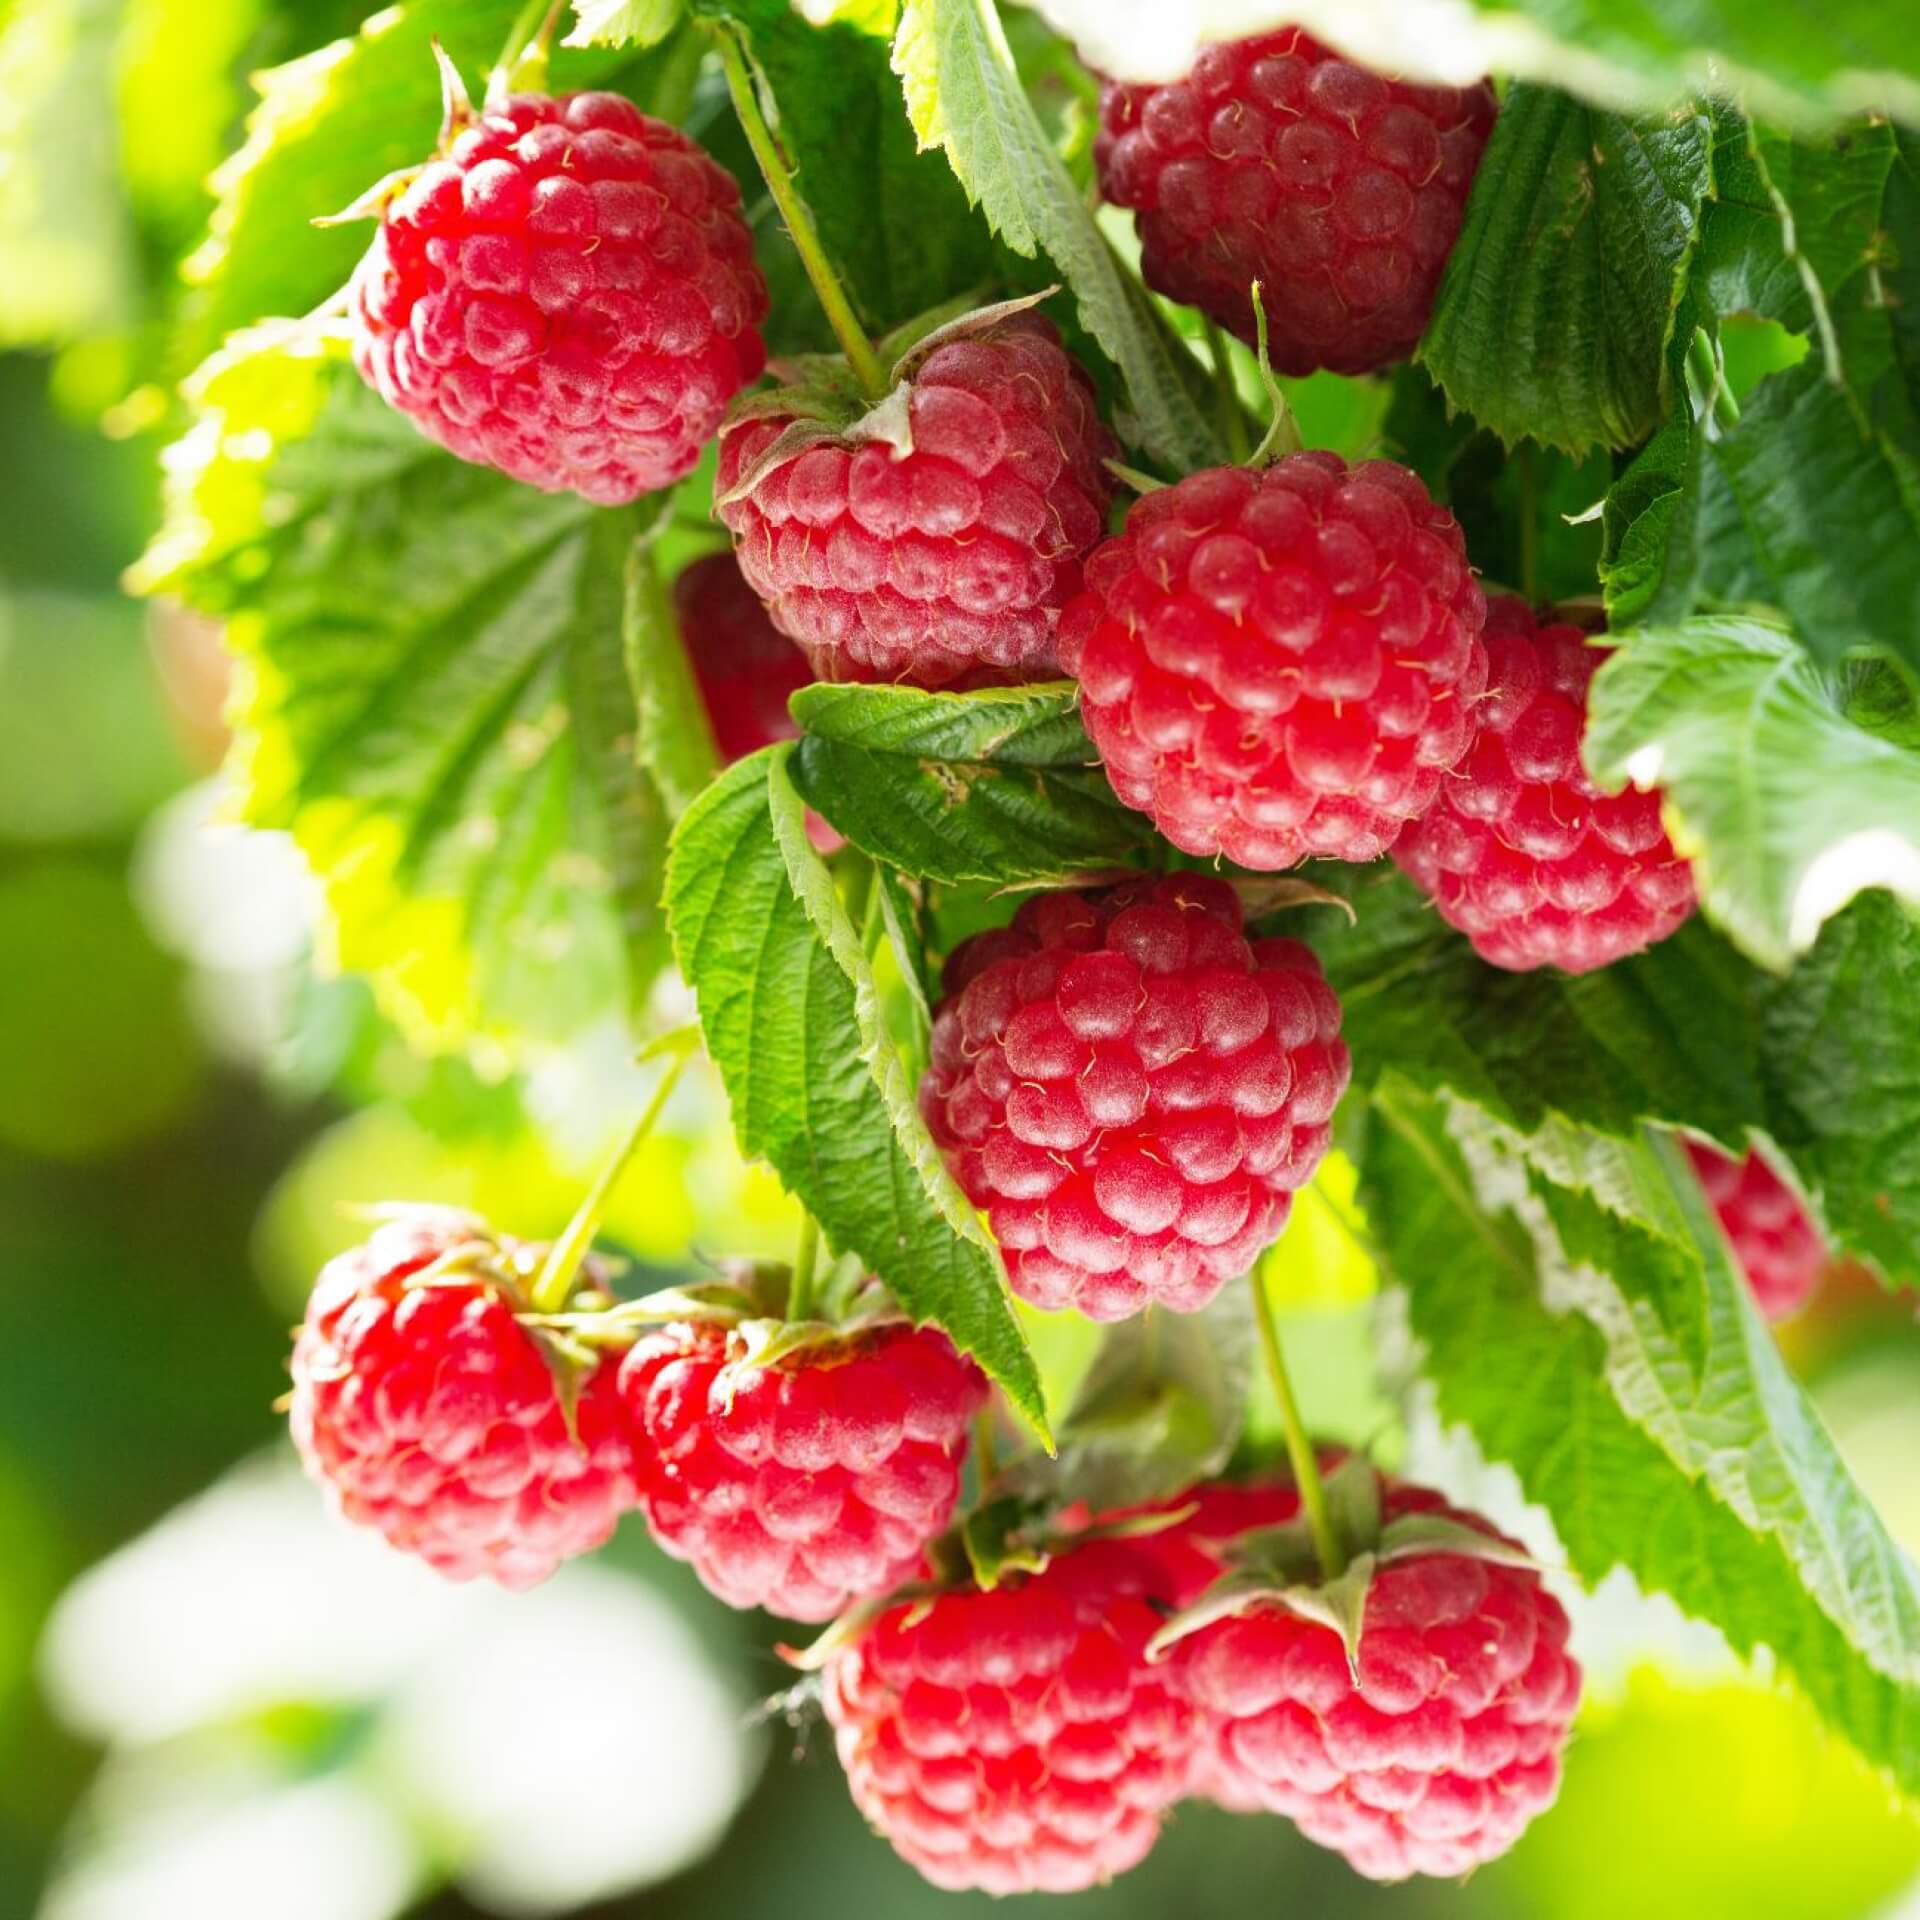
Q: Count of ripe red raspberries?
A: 13